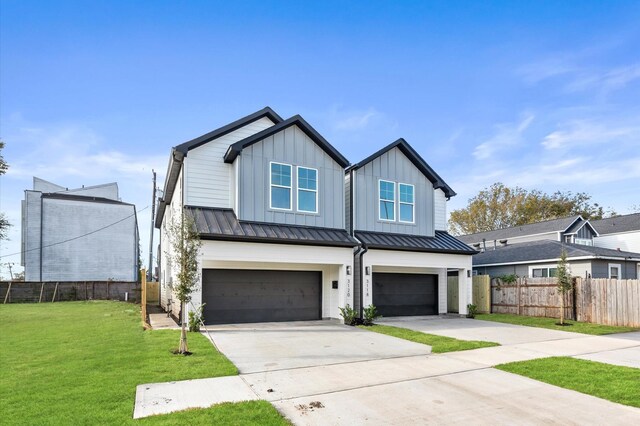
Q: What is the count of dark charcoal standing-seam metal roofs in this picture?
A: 2